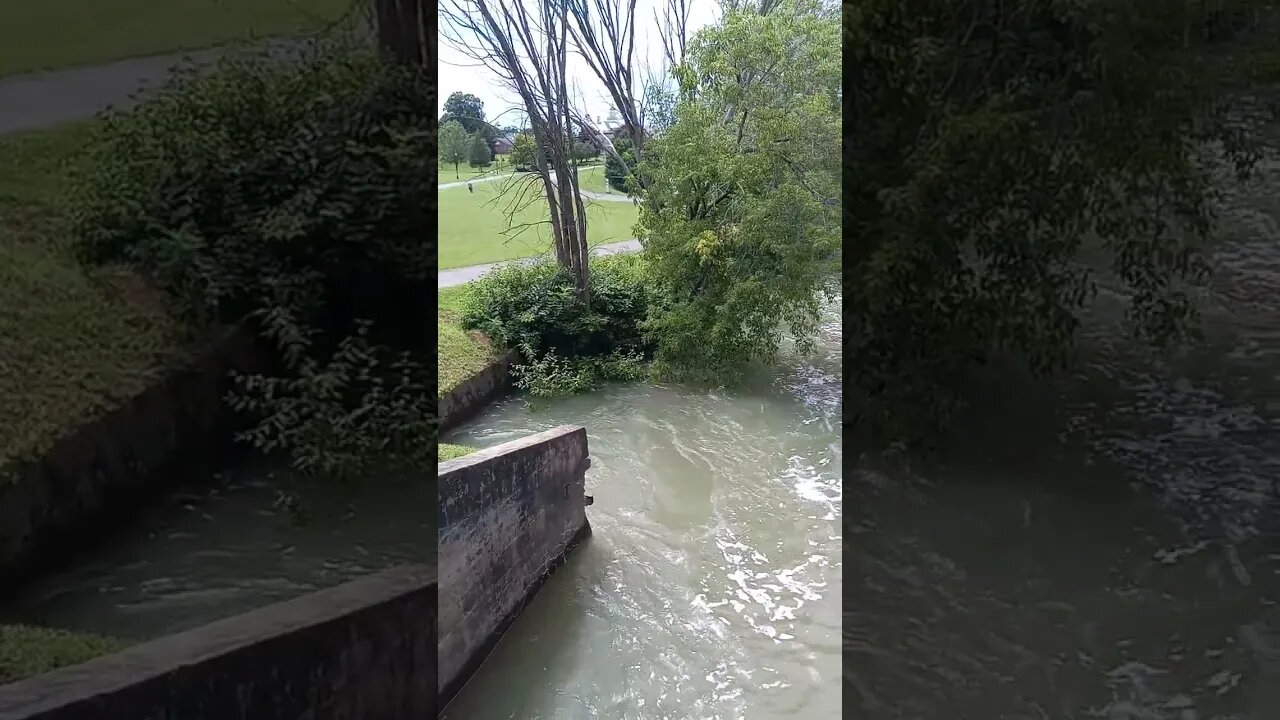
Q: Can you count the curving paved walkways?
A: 2